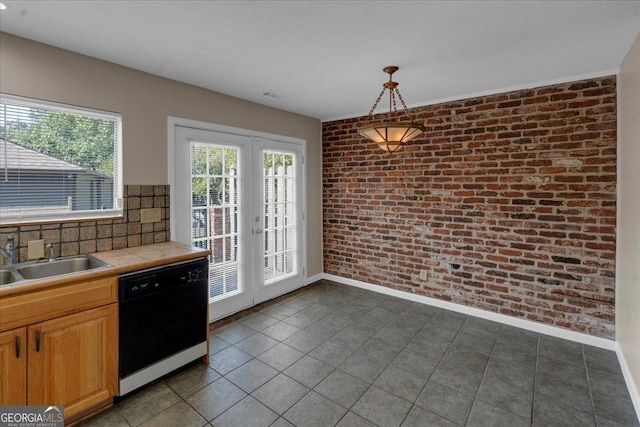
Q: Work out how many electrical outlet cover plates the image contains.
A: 3